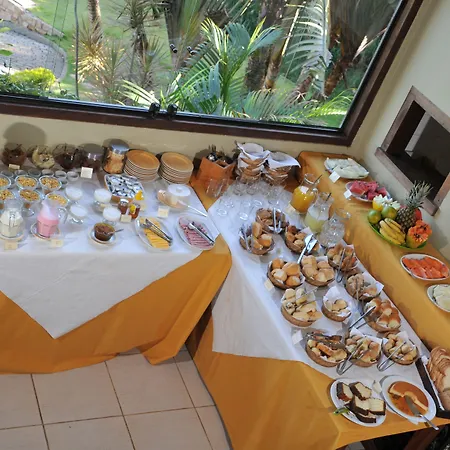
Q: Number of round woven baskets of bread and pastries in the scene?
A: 13